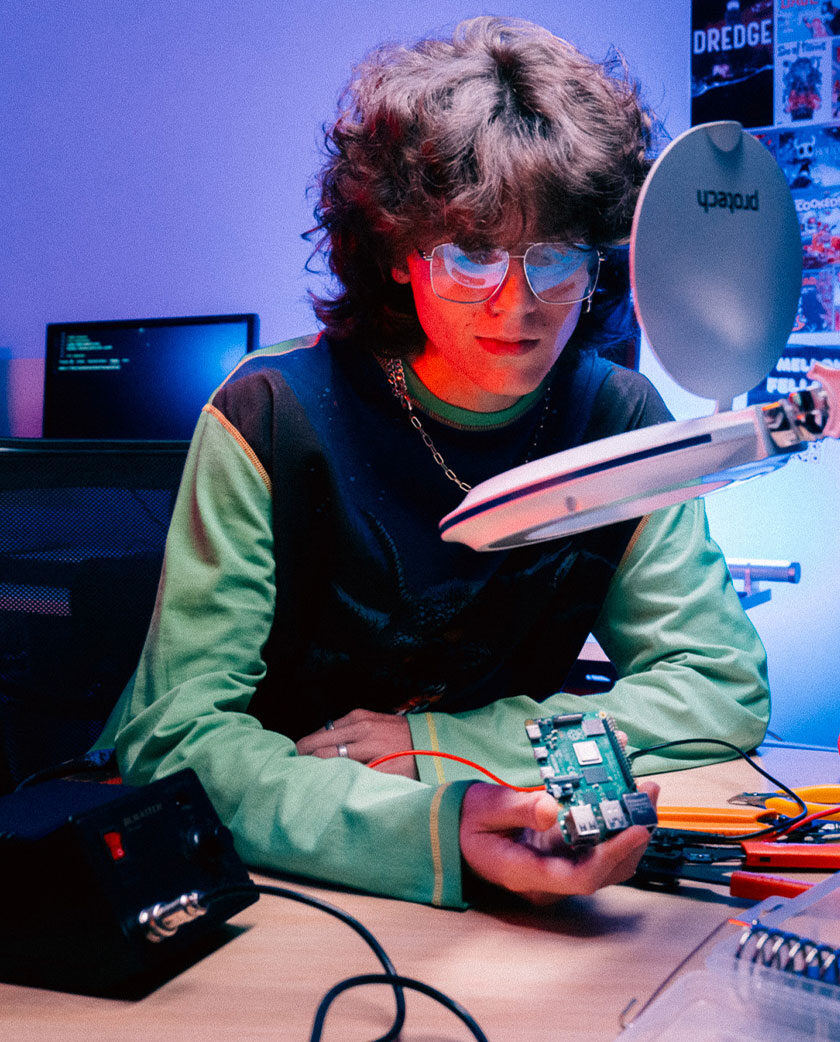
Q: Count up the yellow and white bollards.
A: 0